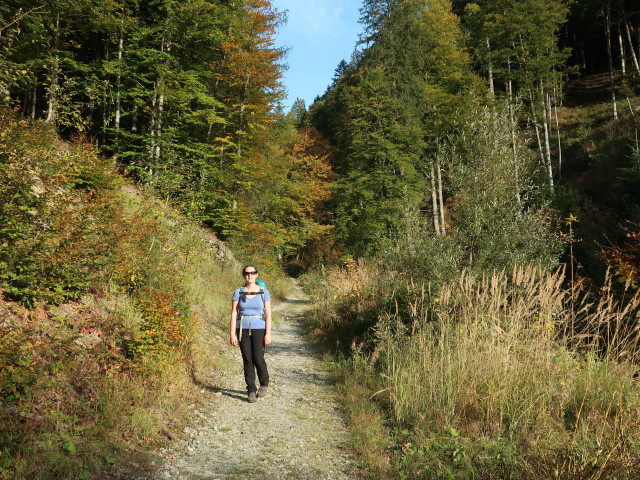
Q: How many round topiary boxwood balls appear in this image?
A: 0